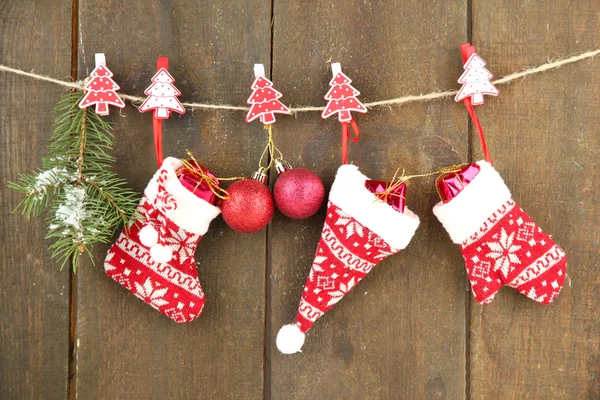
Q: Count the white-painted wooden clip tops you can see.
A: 3